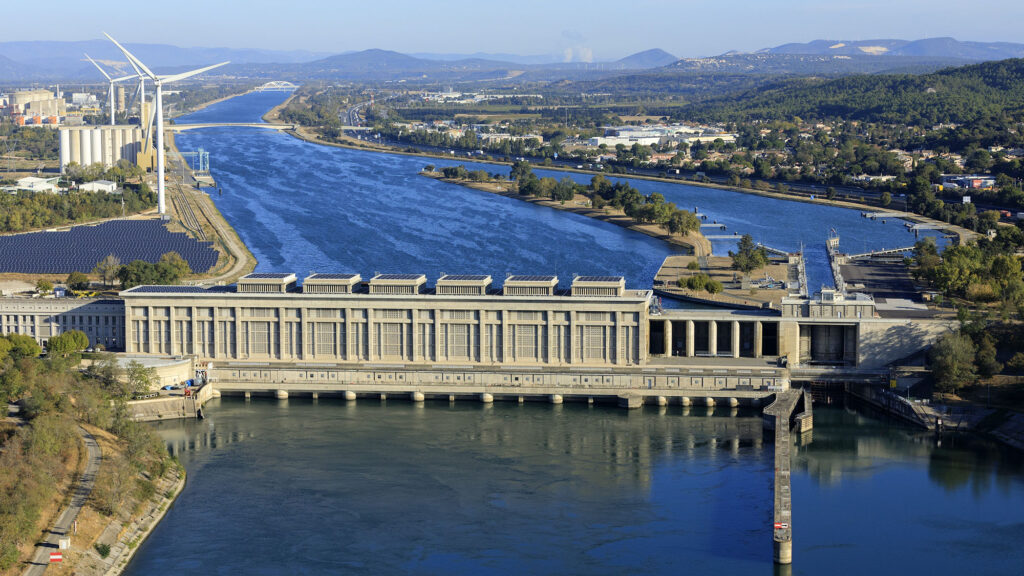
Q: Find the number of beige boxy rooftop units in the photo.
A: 6